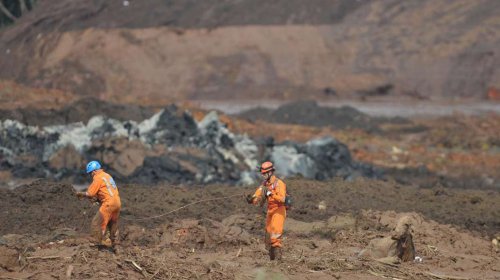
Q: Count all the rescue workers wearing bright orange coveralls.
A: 2